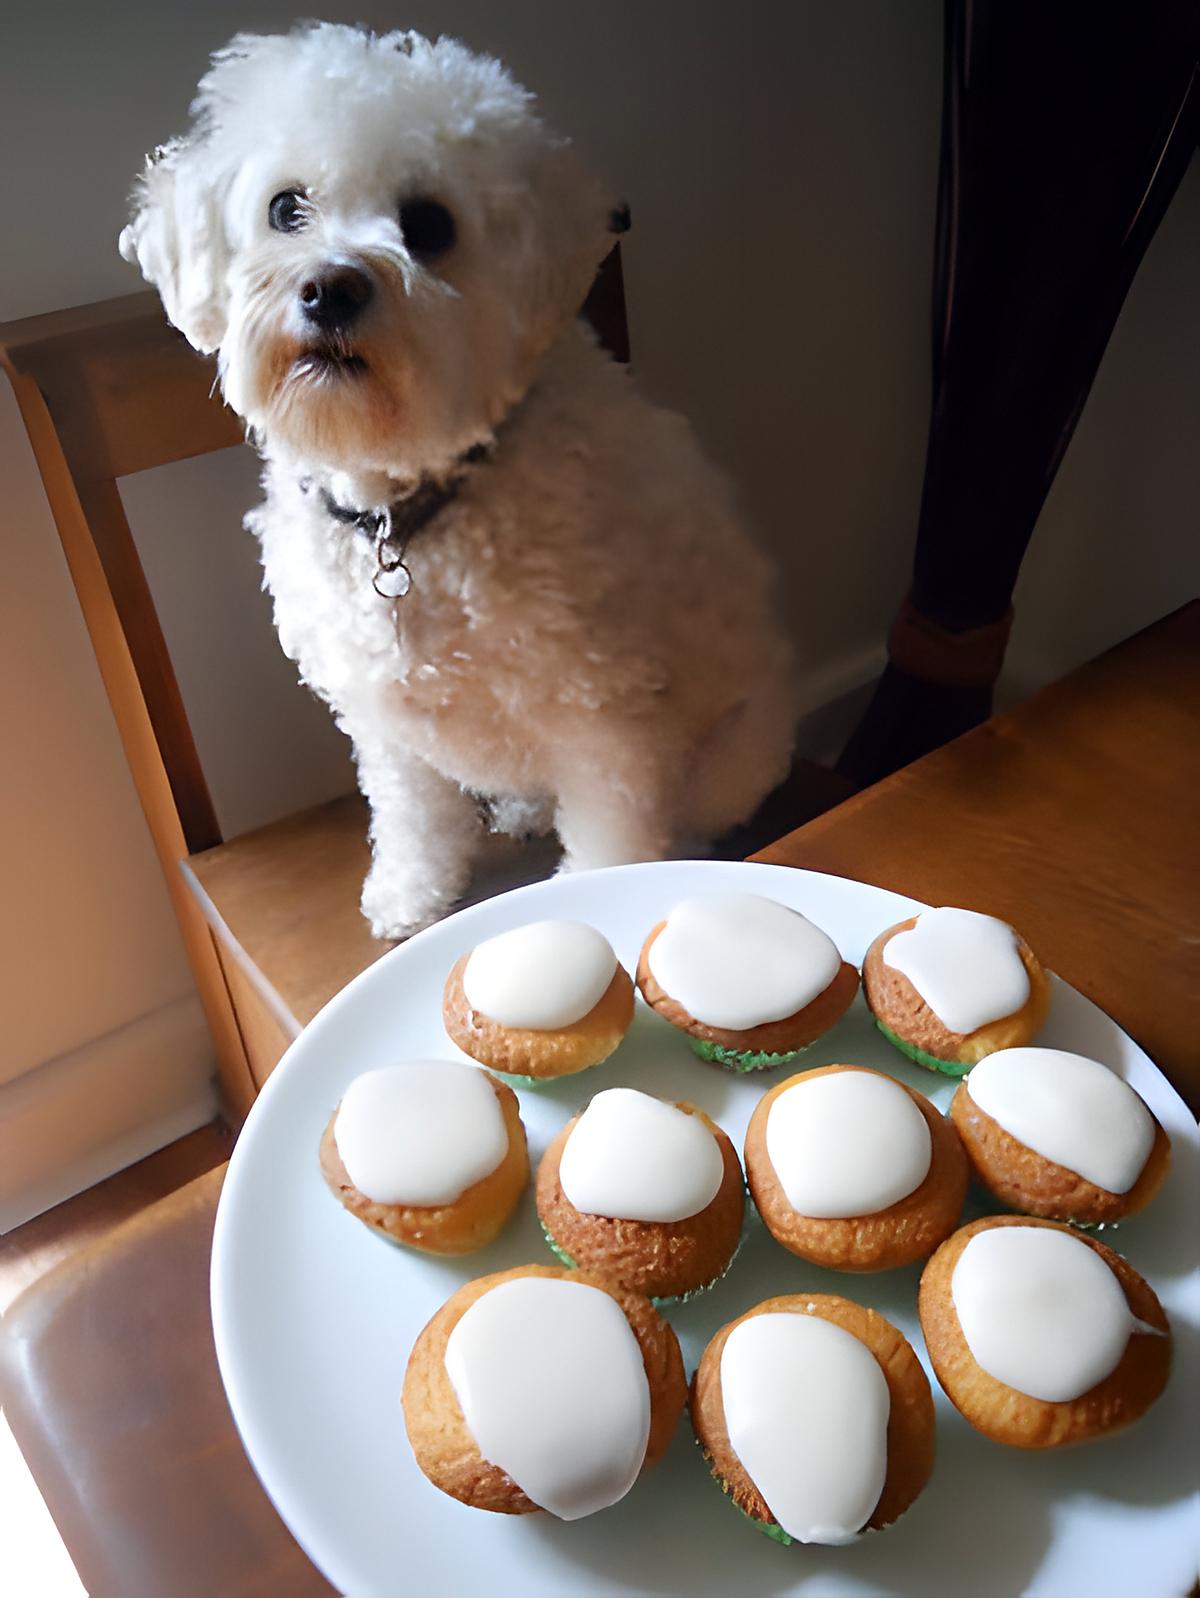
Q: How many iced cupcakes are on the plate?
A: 10